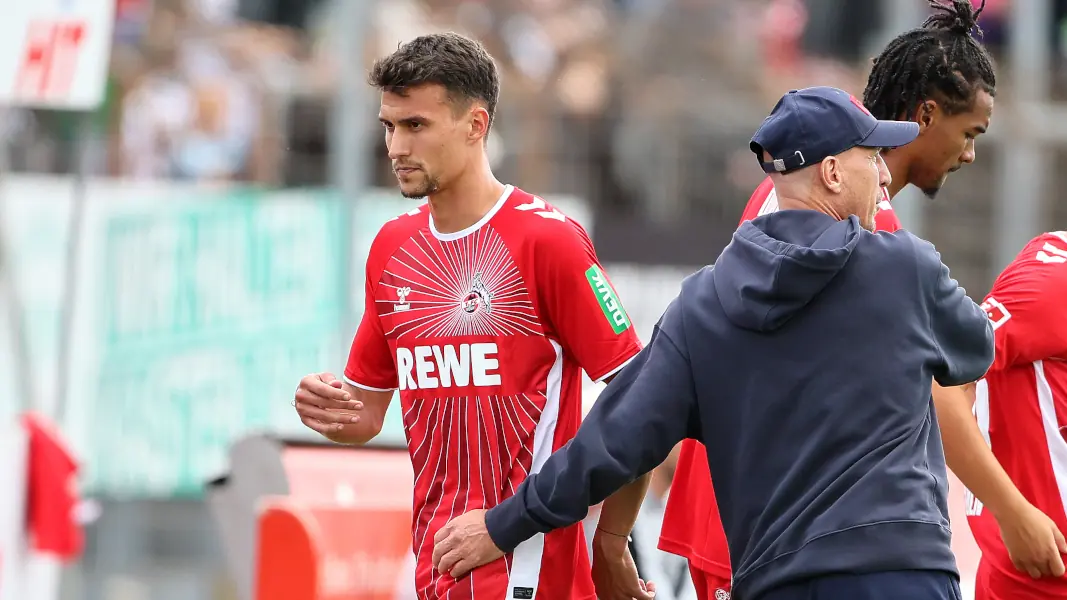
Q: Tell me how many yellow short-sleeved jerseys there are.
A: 0